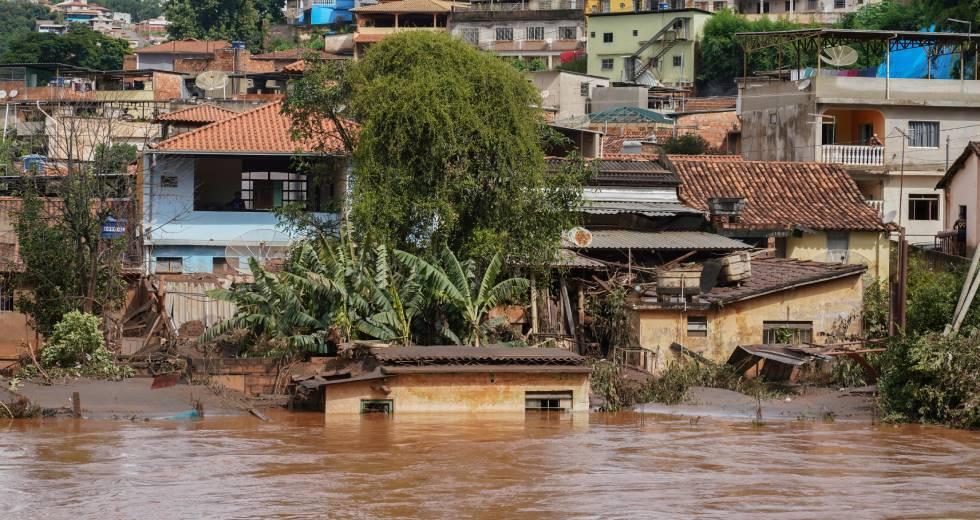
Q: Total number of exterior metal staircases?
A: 1